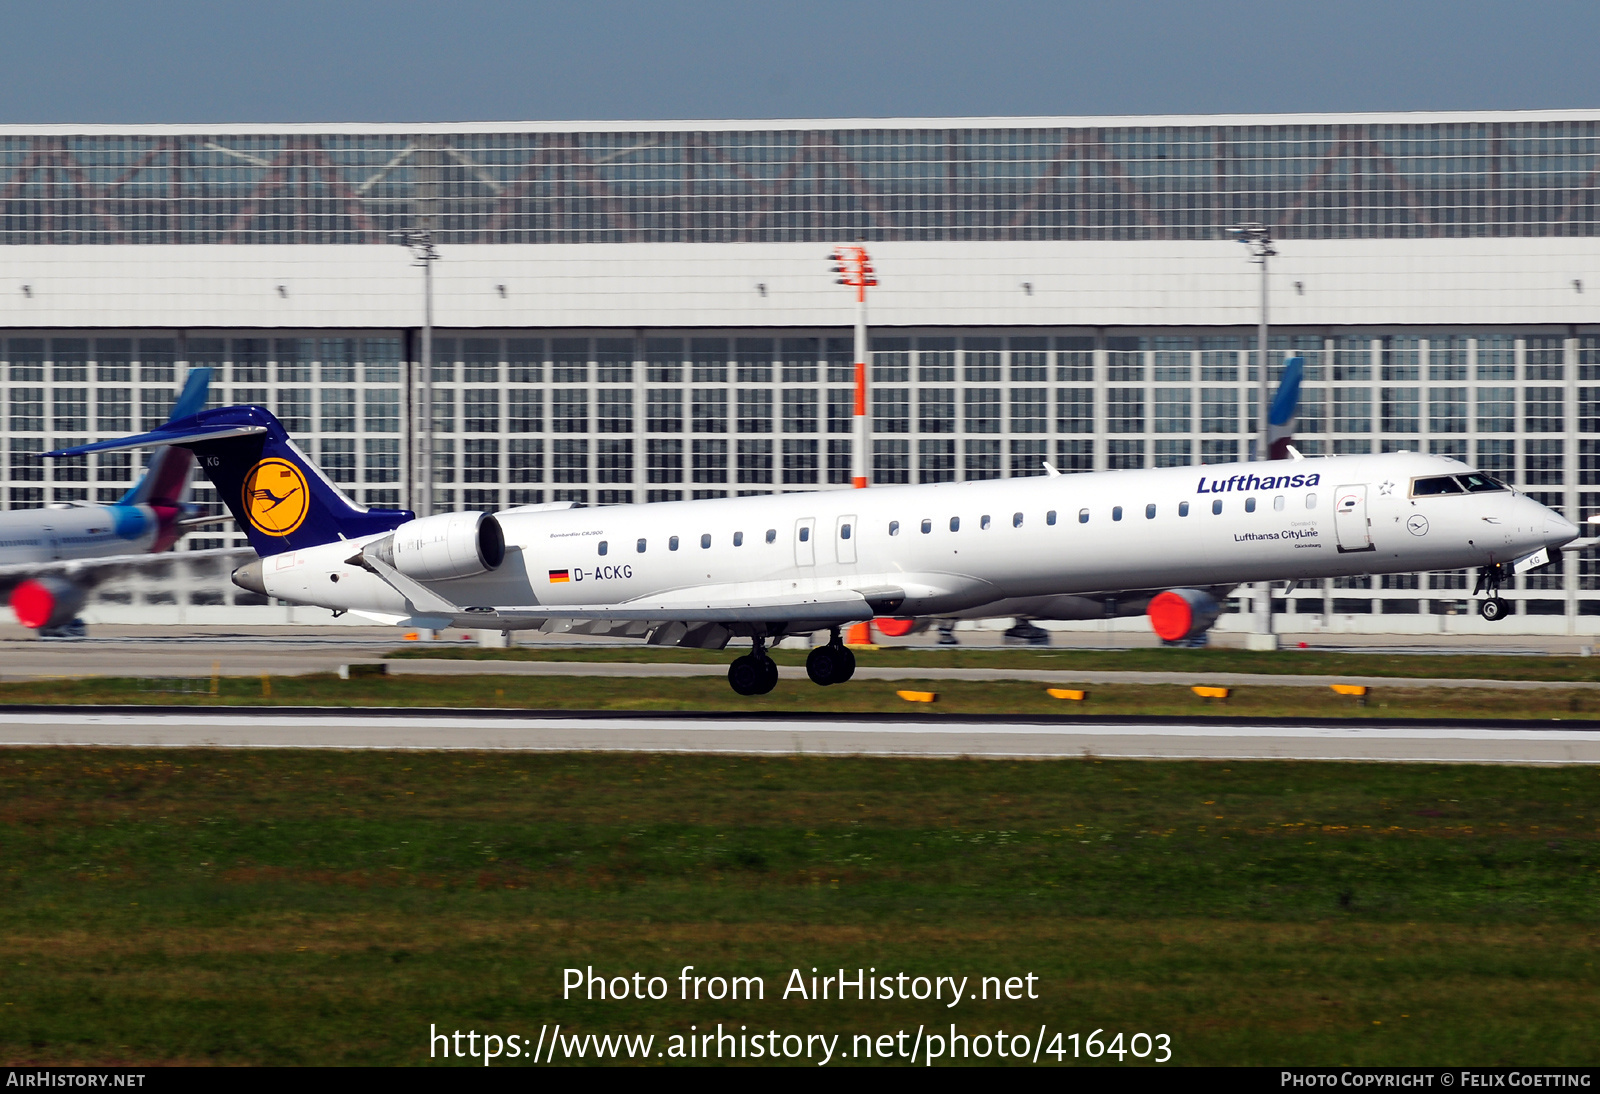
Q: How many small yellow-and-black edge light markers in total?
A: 4